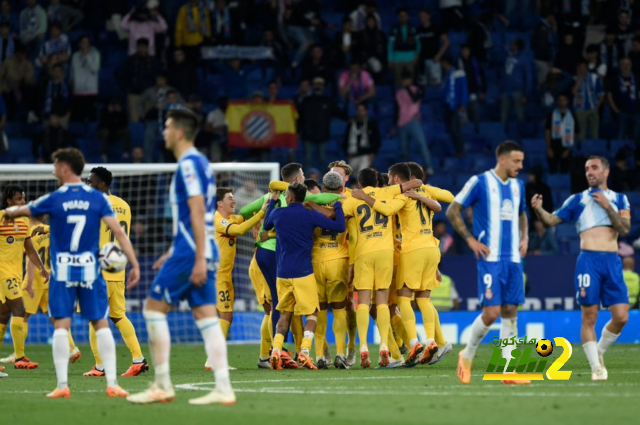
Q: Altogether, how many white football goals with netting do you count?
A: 1